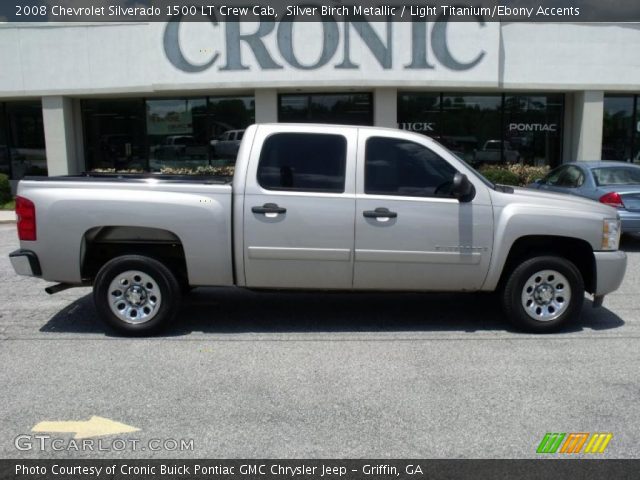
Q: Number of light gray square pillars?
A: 4